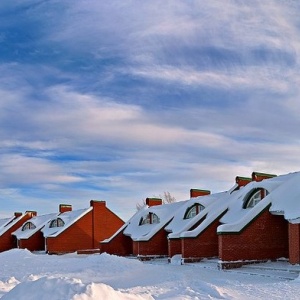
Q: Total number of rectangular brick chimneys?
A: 8